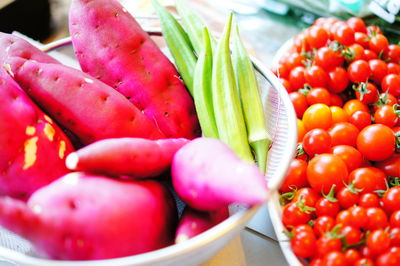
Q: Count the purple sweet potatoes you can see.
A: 8